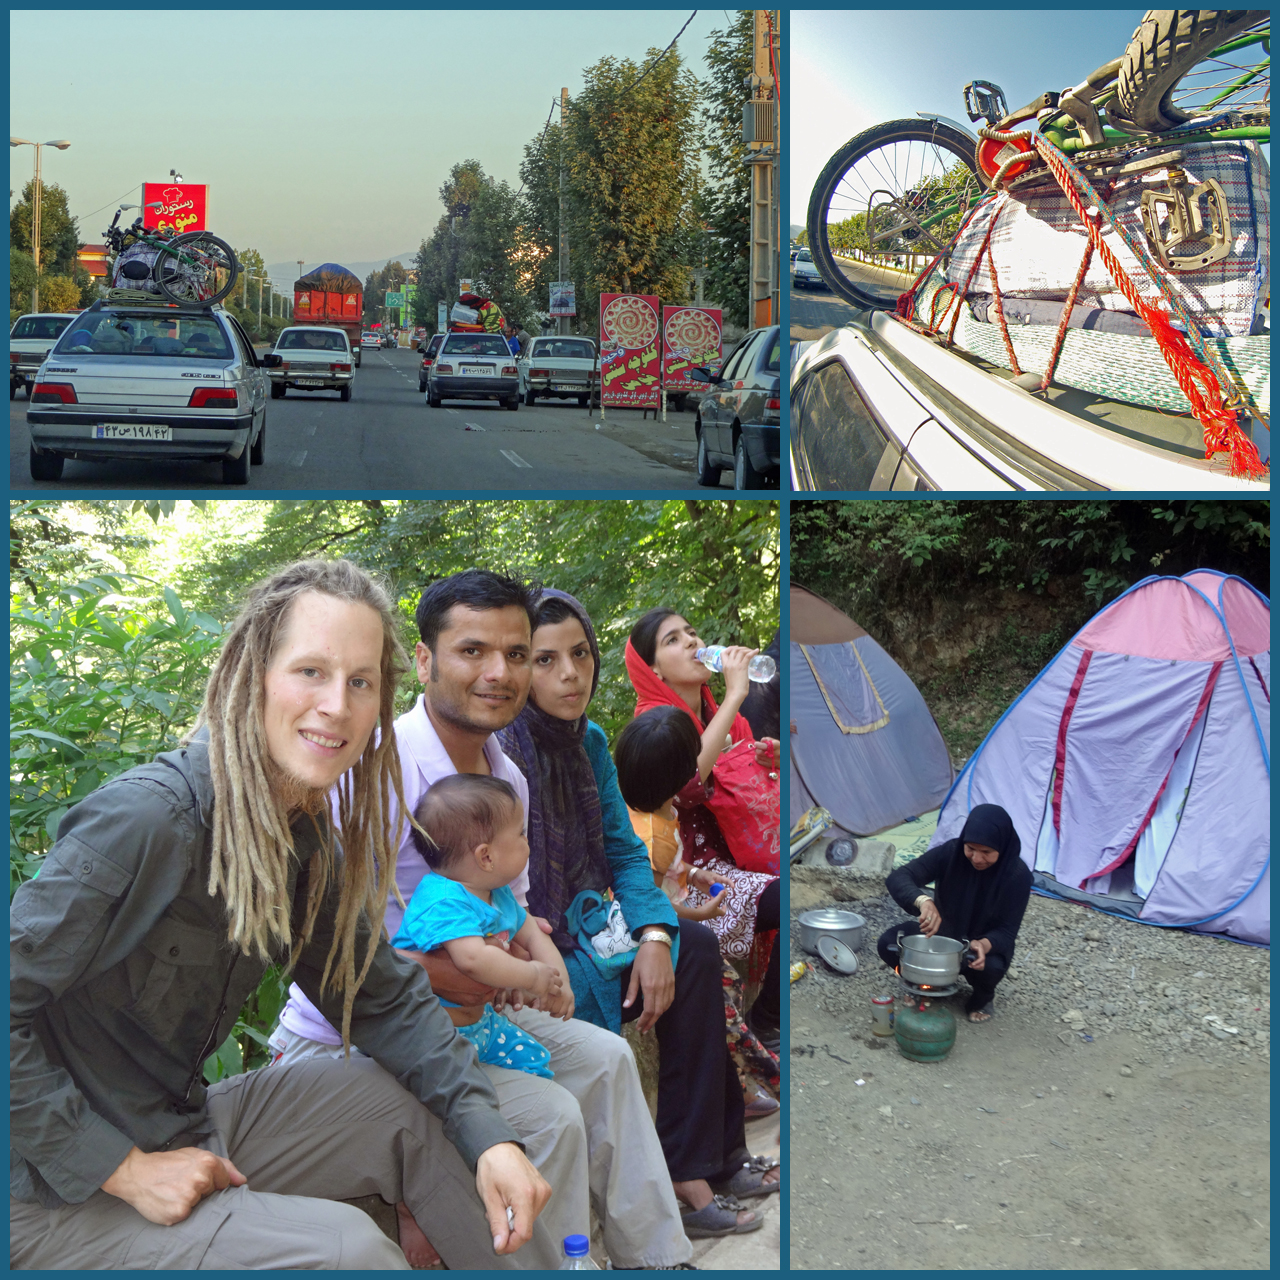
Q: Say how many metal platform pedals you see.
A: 2